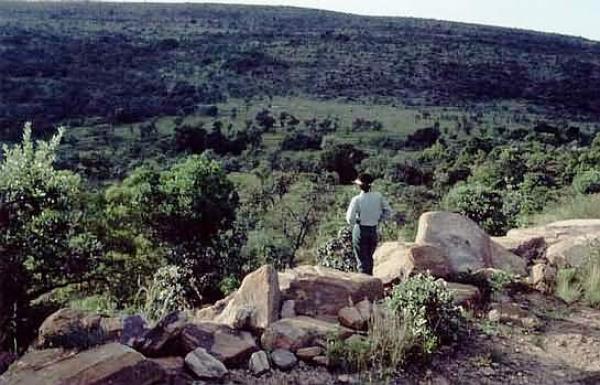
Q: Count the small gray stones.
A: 3